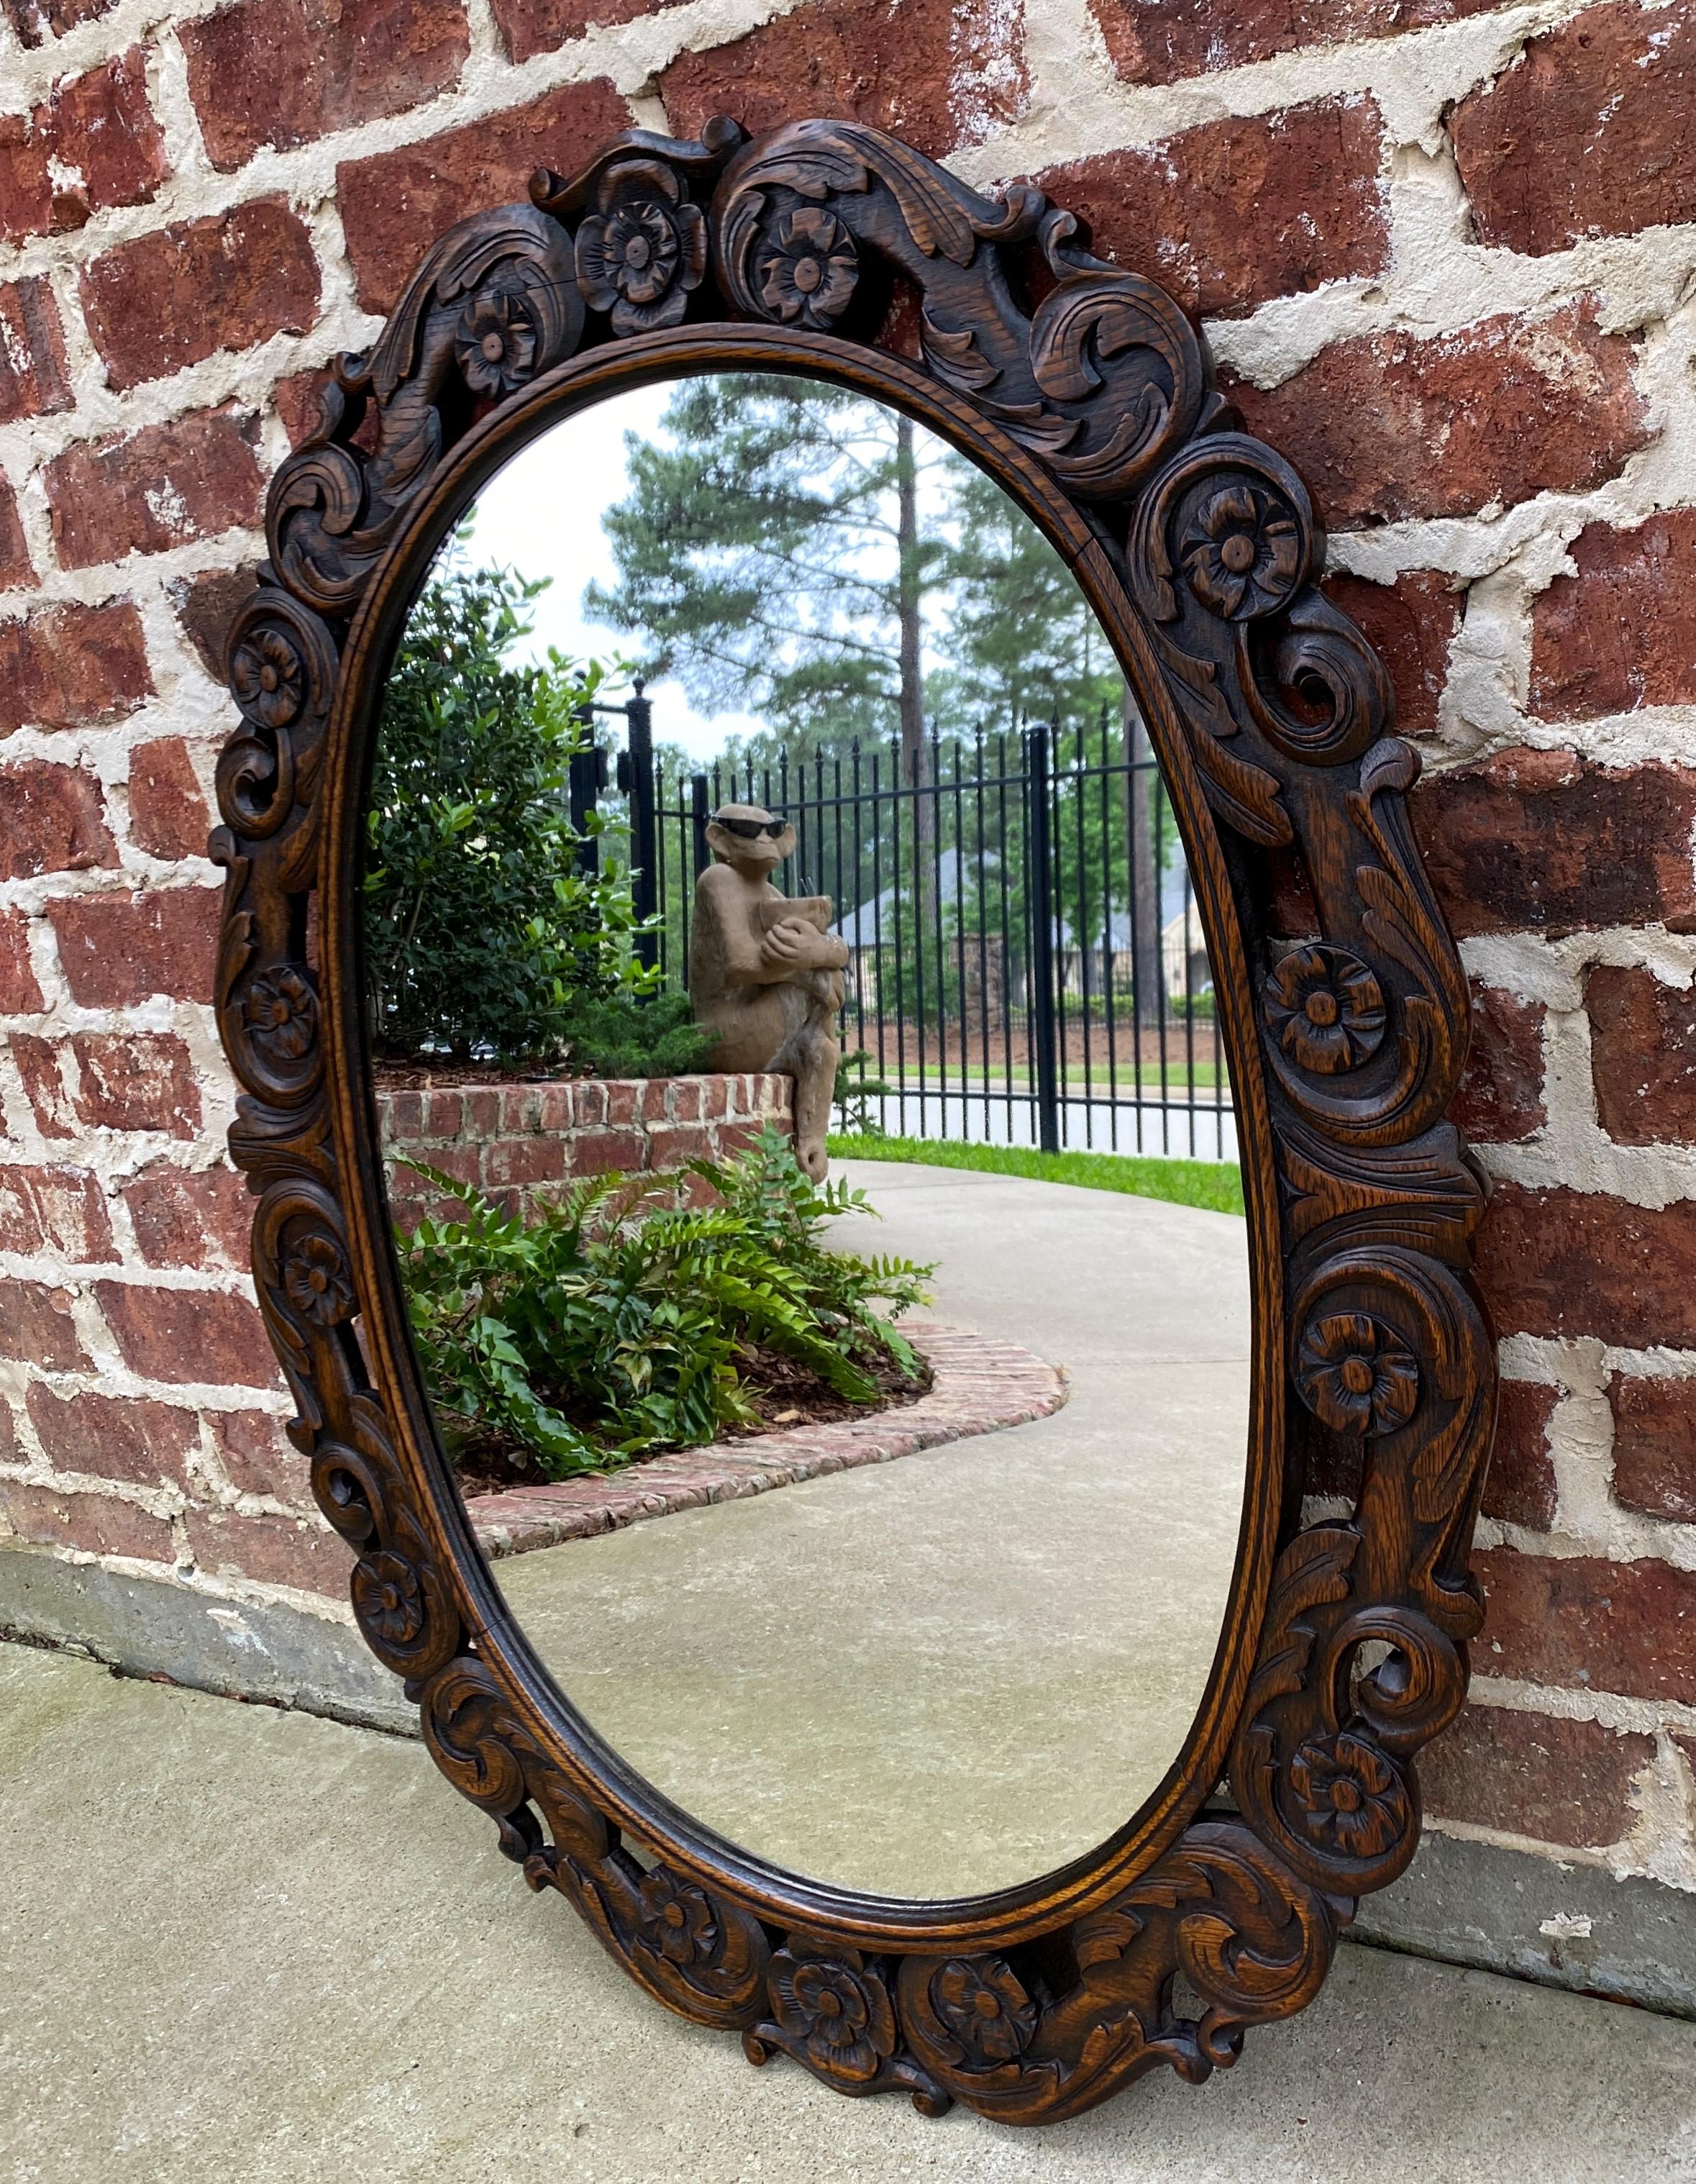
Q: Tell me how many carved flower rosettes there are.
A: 14